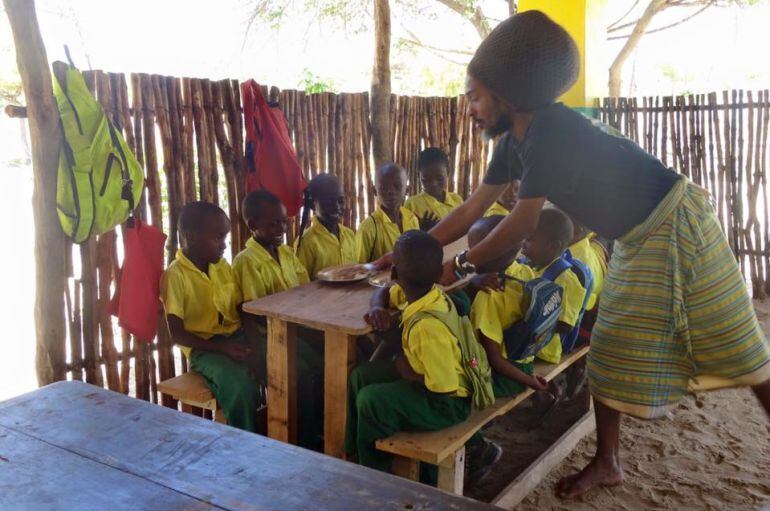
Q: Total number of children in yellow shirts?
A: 10